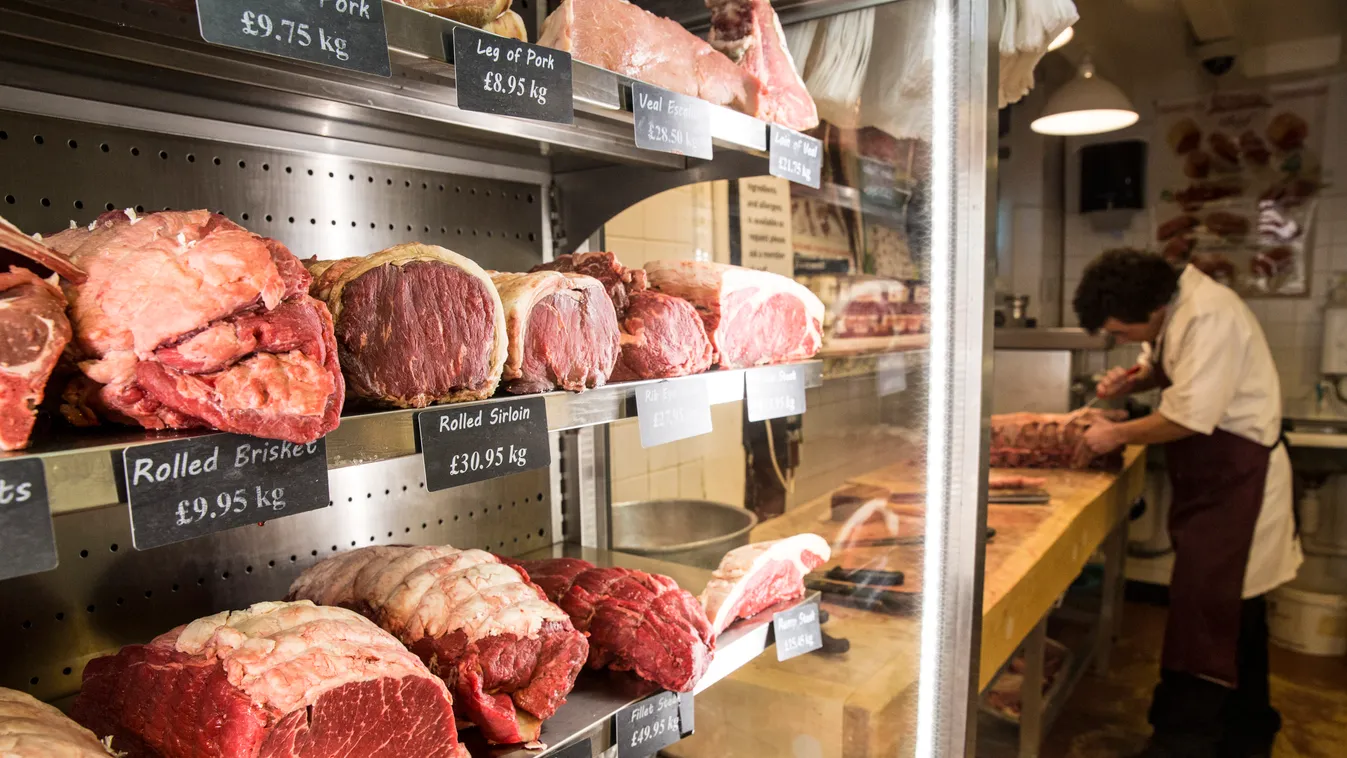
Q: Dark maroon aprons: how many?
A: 1